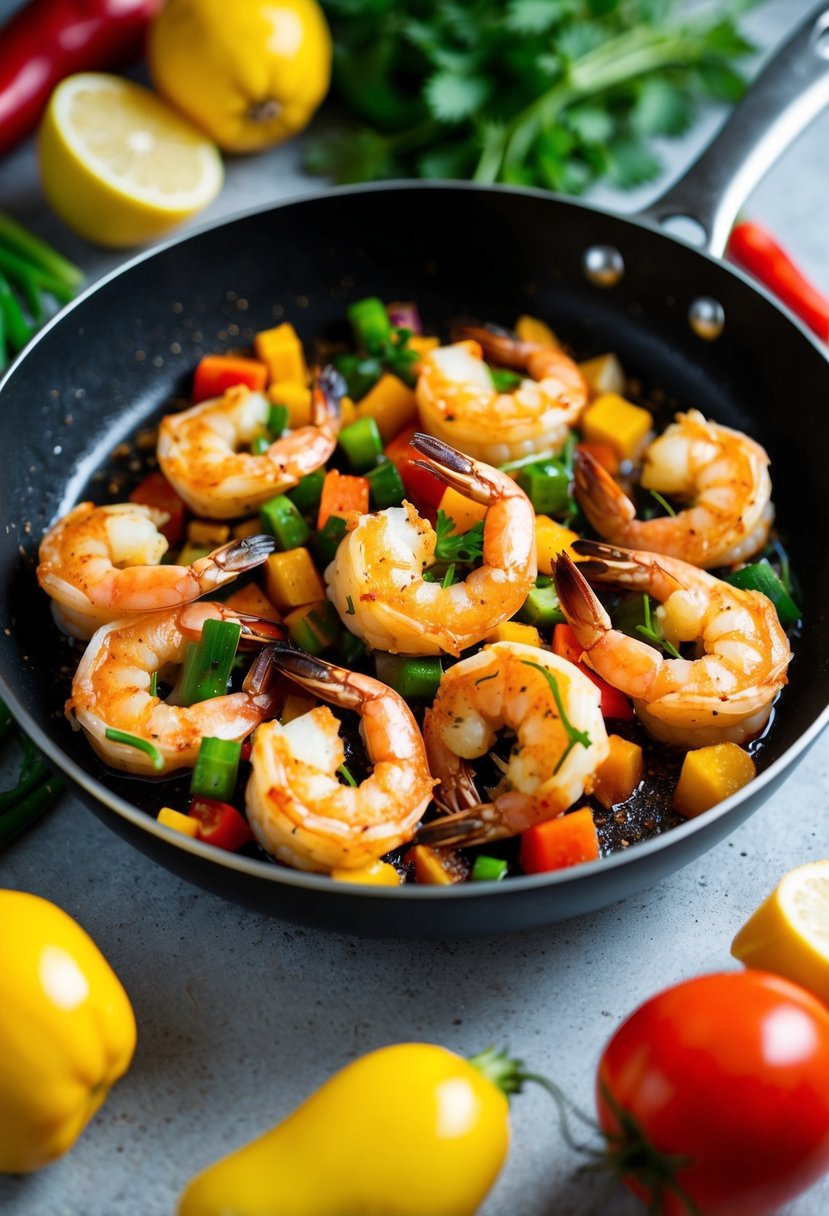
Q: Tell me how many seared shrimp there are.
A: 9